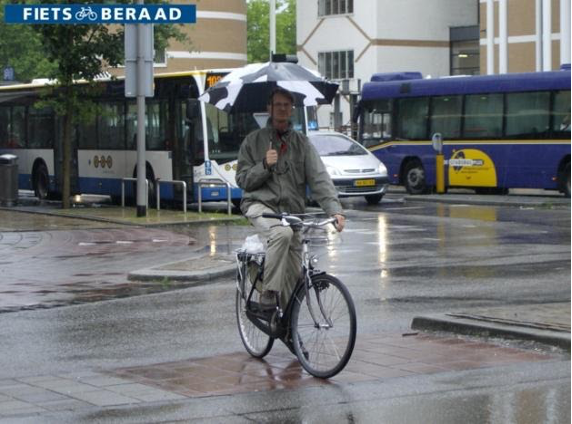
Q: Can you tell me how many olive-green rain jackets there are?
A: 1